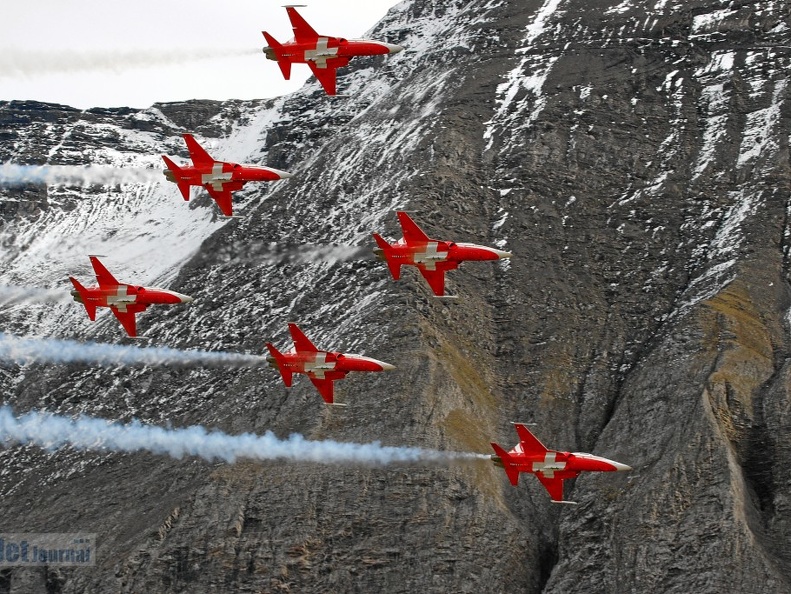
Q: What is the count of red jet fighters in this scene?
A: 6